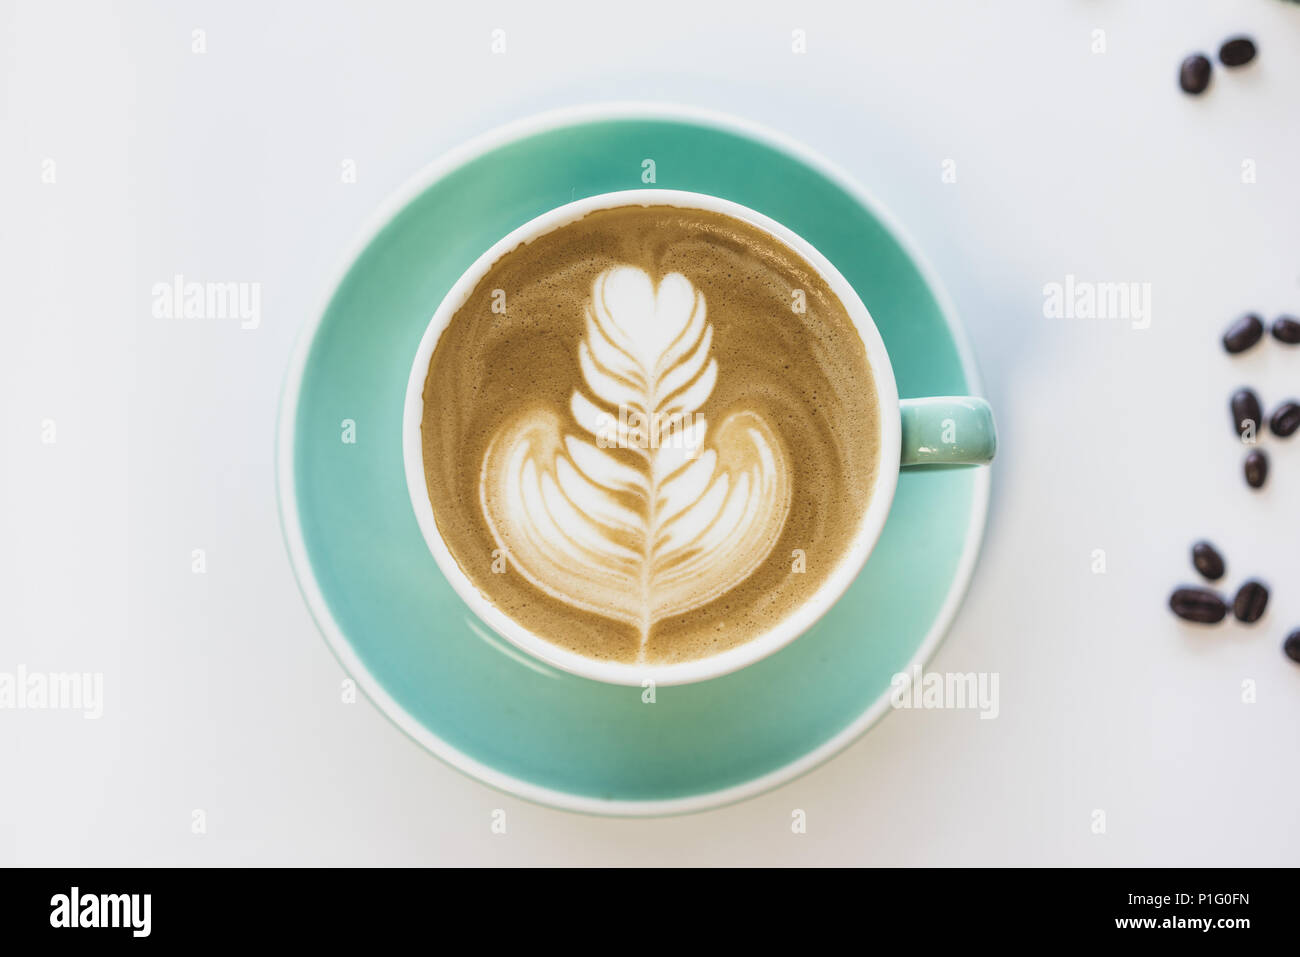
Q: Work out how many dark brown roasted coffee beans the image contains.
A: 11